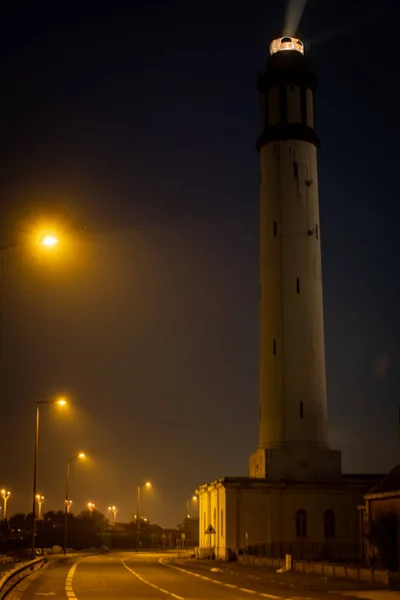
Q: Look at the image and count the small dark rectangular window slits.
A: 6